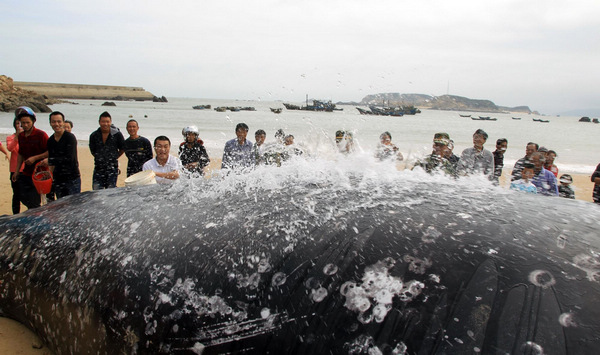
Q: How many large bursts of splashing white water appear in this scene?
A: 1